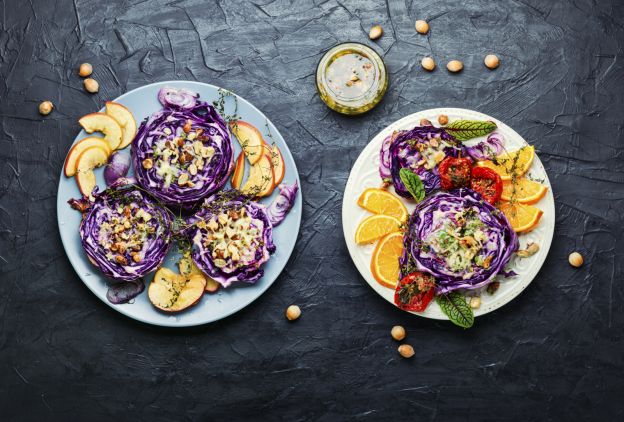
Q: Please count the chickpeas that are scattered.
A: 12